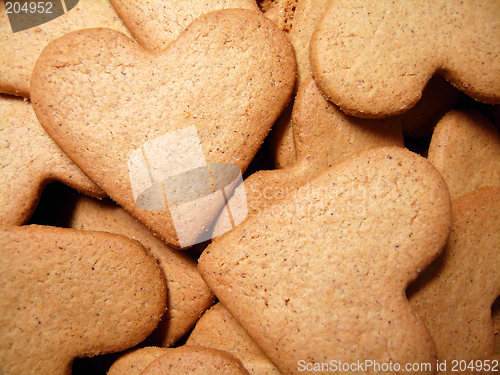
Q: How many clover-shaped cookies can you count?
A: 0